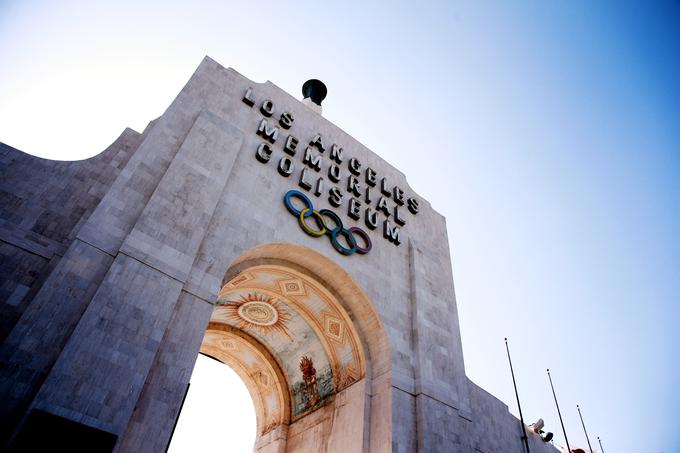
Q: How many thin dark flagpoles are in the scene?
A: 4